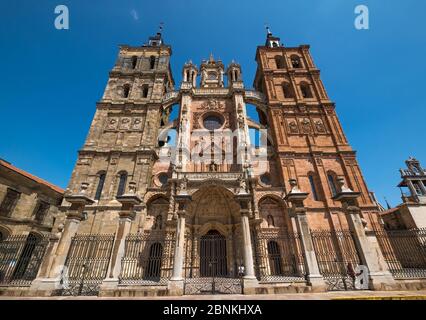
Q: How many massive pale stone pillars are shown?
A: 6